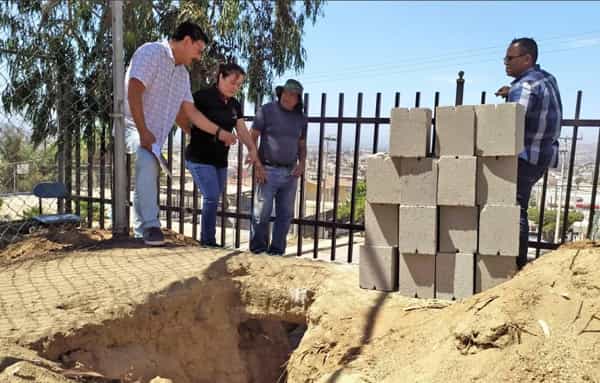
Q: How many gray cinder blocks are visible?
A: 15